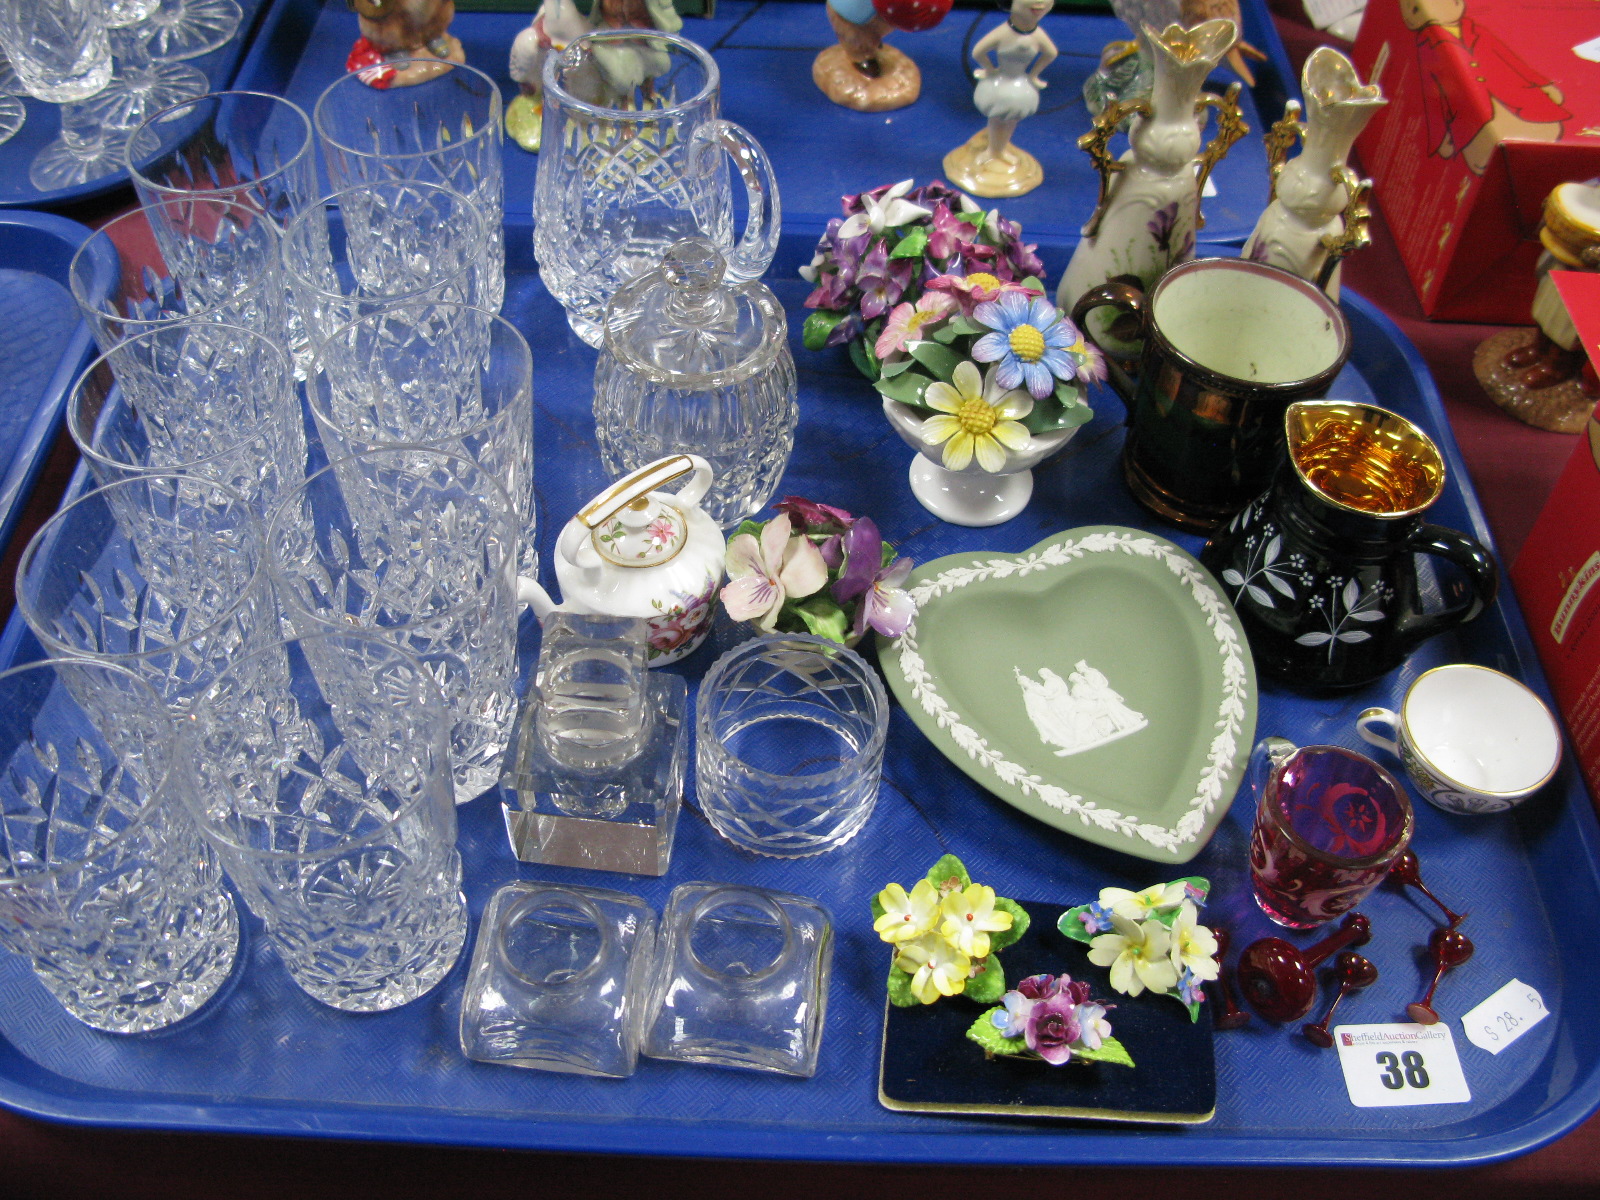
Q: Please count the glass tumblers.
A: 10